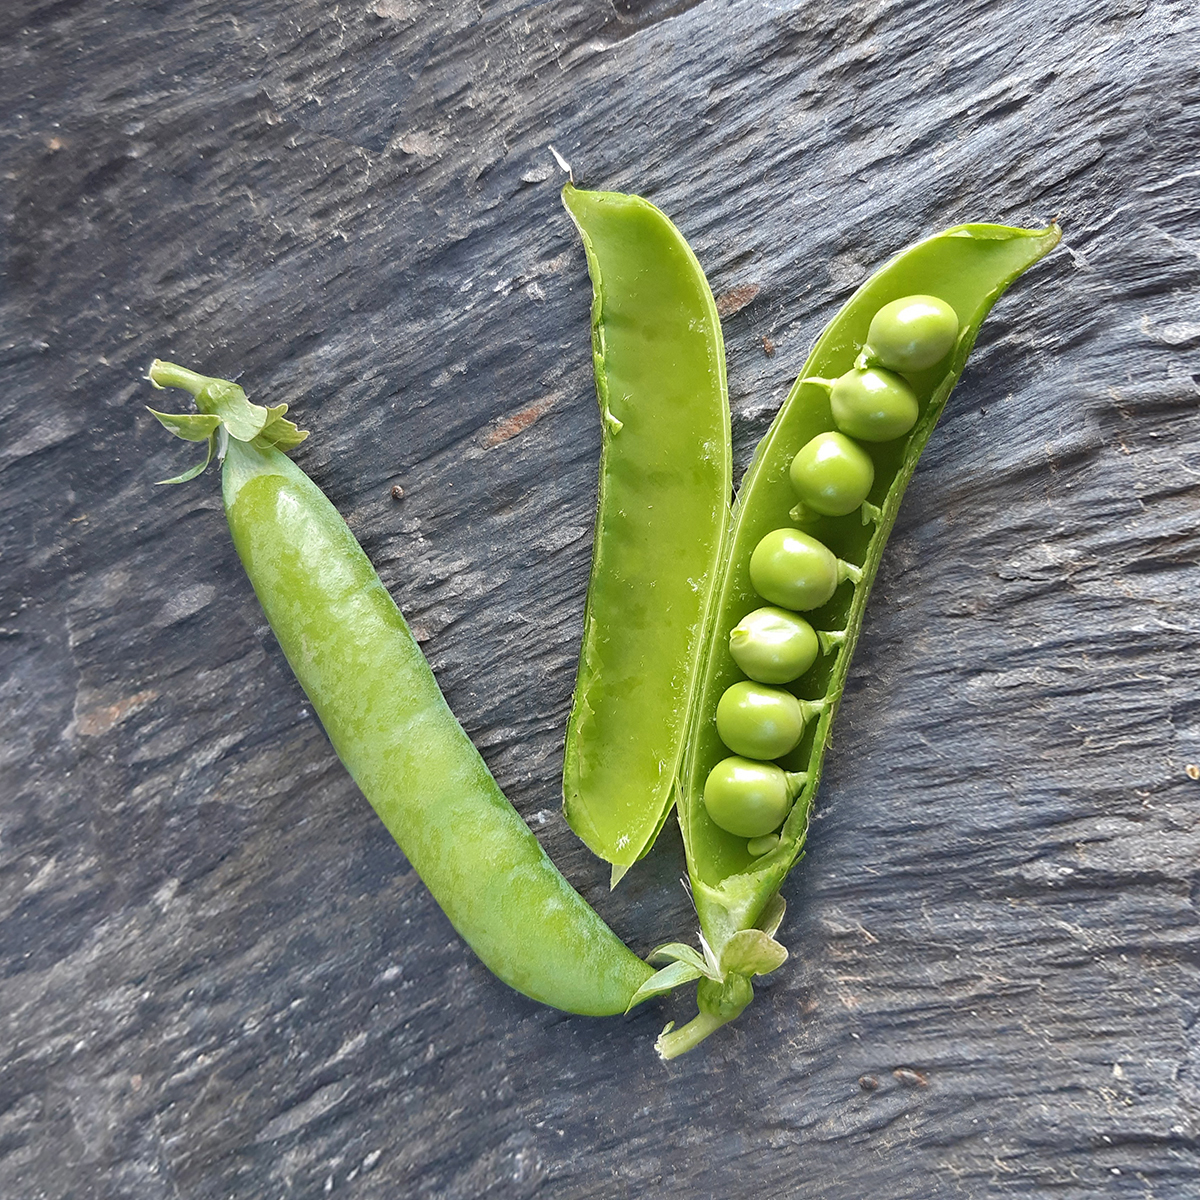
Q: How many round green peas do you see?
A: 7